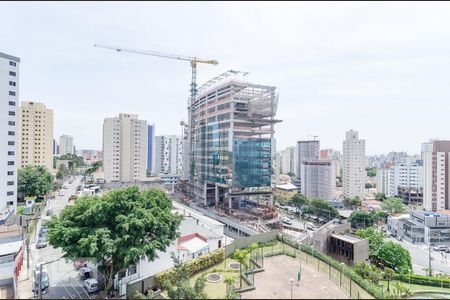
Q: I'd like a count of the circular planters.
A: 2